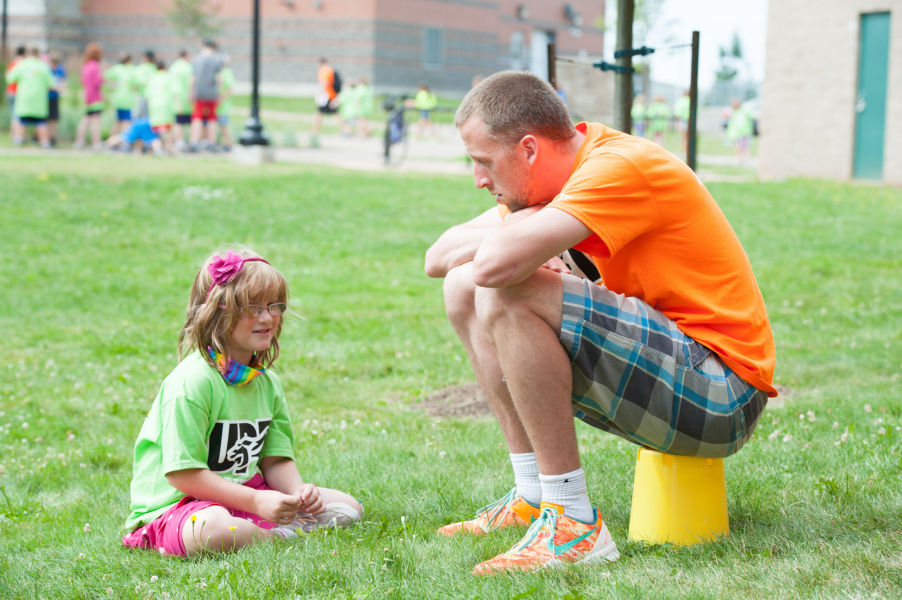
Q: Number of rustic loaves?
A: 0